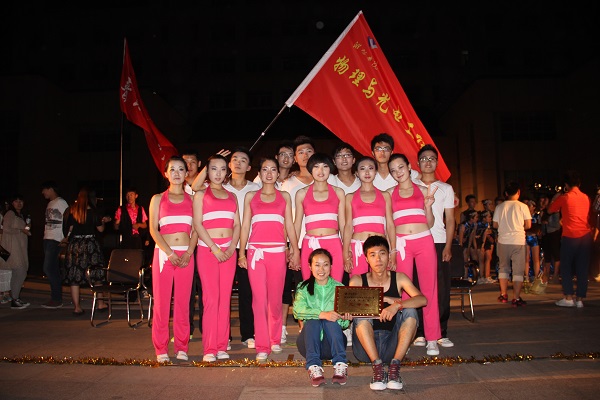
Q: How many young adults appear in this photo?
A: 15